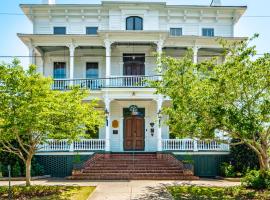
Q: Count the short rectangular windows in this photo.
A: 4